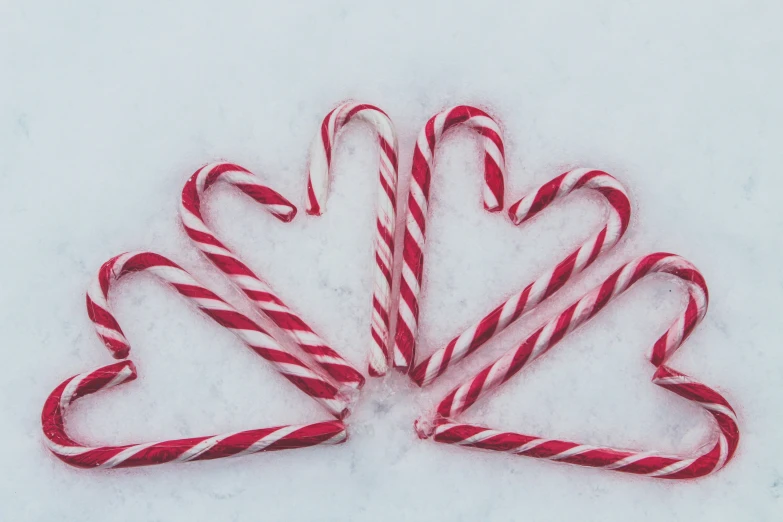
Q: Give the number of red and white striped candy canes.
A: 8